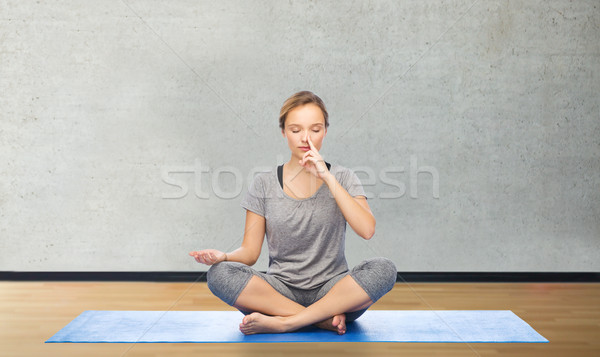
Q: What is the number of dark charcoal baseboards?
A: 1